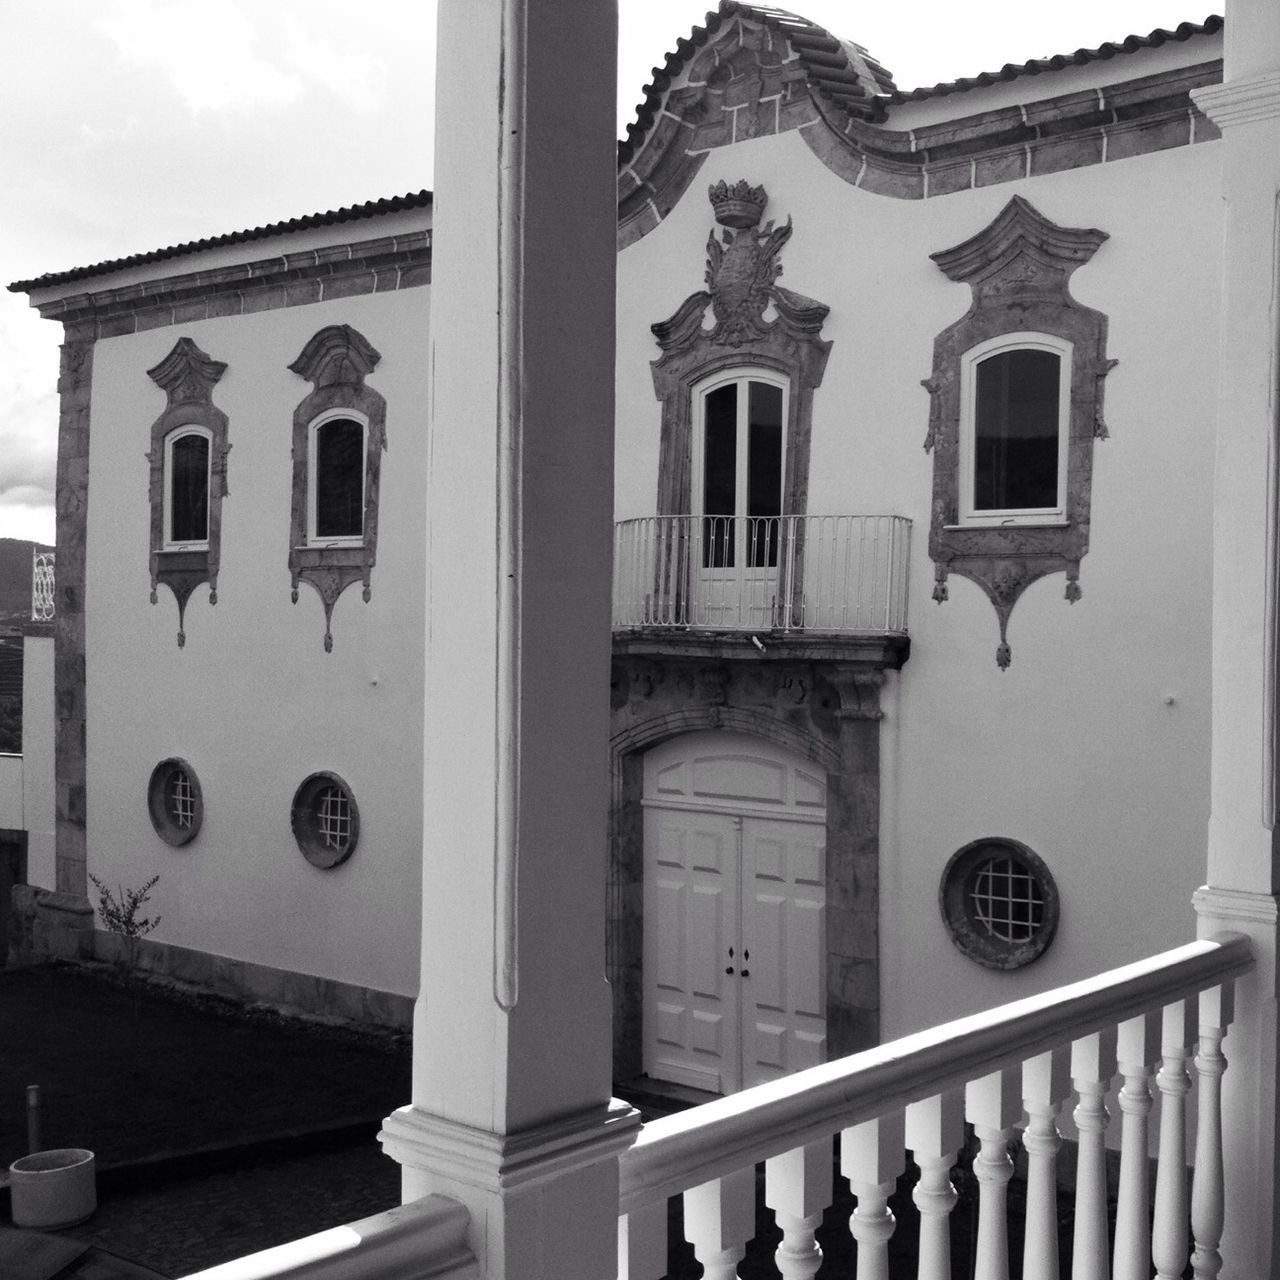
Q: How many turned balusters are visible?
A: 11